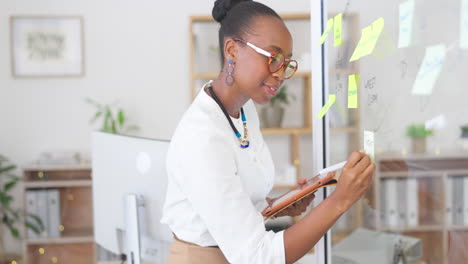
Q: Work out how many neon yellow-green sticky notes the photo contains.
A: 5